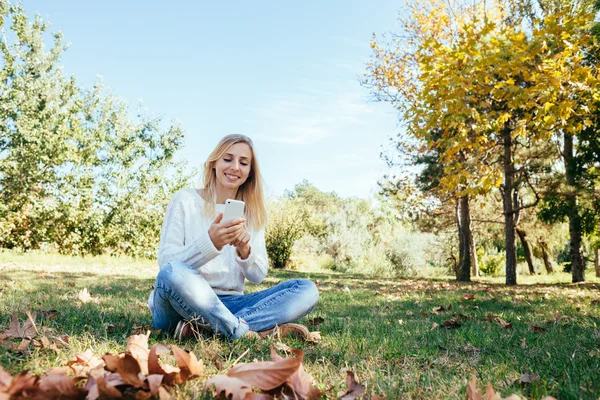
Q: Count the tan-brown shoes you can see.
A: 2